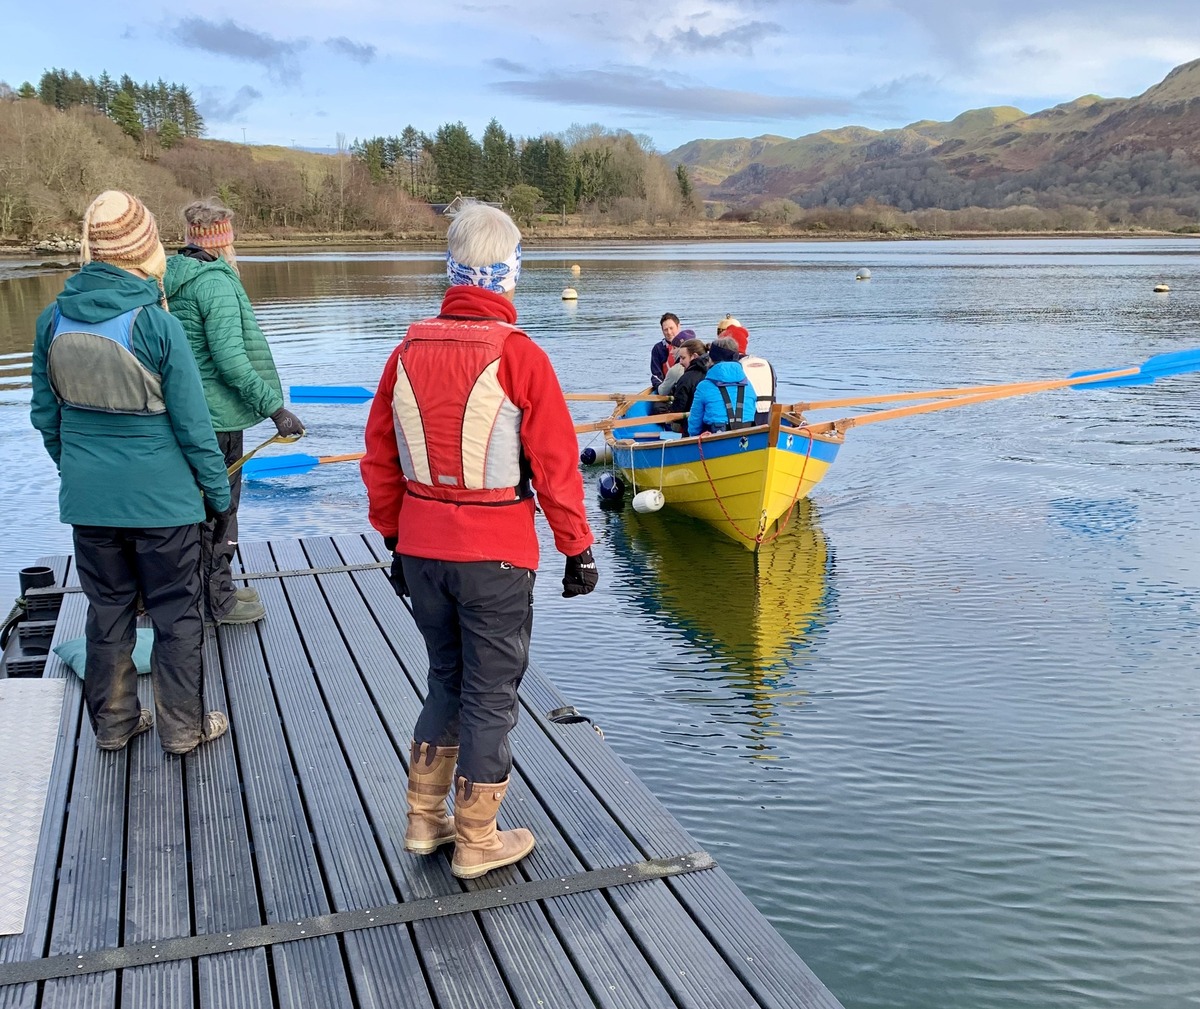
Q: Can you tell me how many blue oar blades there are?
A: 4